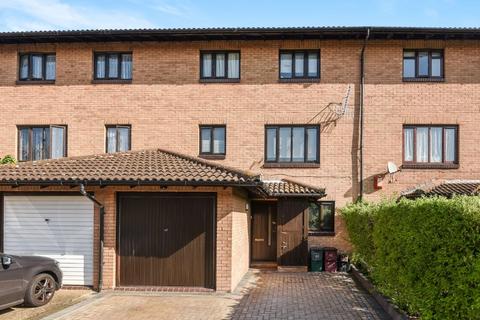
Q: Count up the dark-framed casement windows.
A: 11